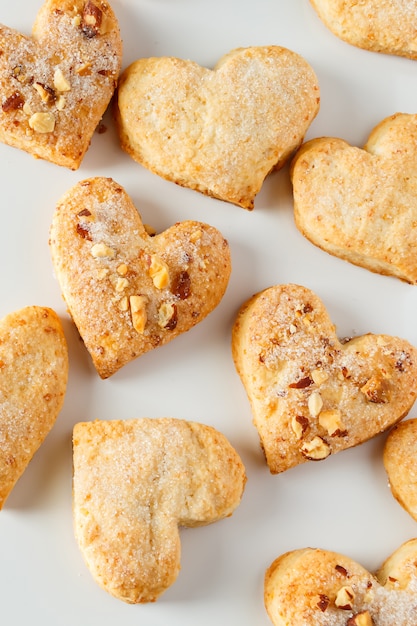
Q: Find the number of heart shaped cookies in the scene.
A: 10